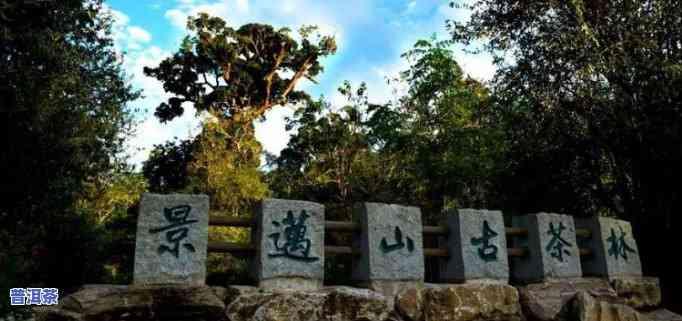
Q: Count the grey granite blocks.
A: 6